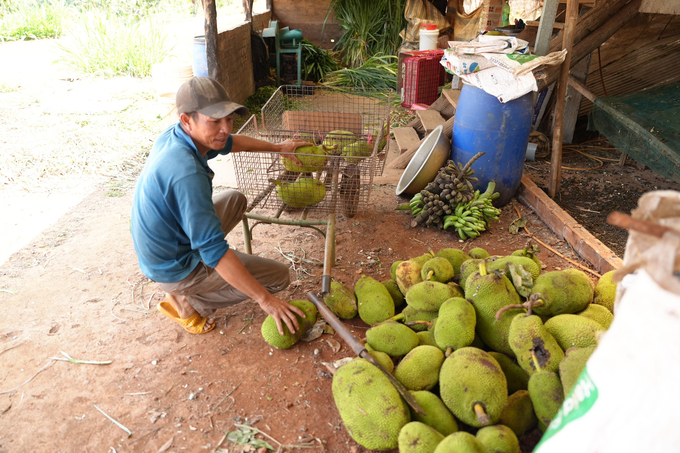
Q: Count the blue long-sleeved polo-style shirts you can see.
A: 1